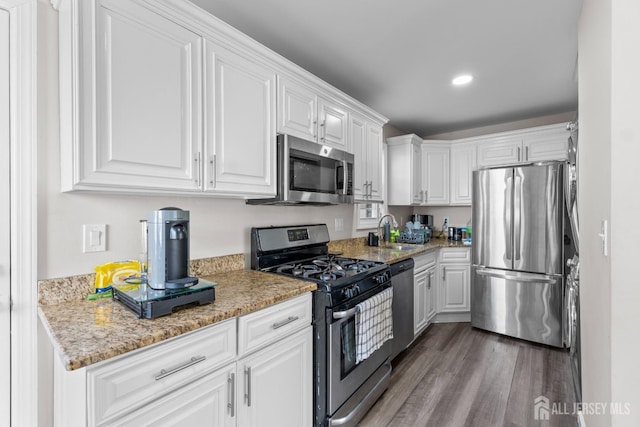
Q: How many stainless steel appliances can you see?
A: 4